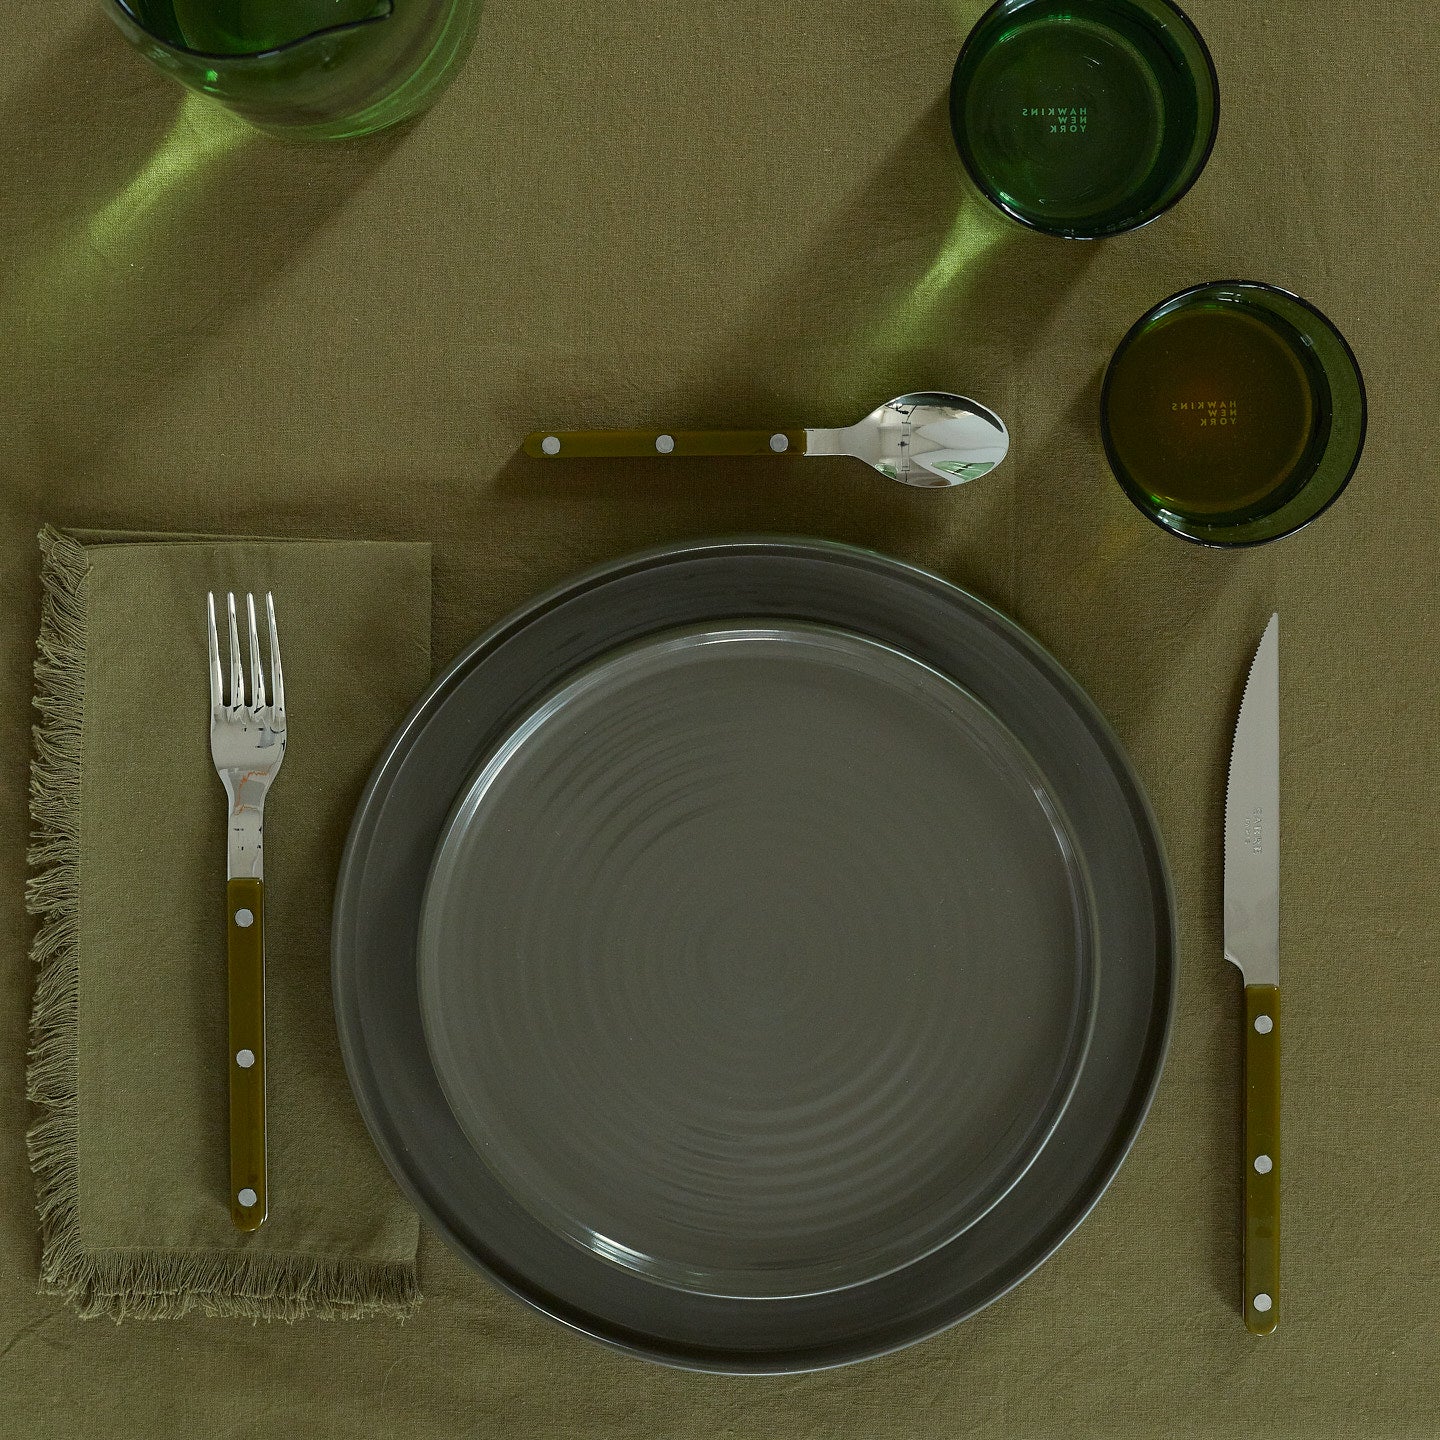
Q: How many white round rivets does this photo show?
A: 9